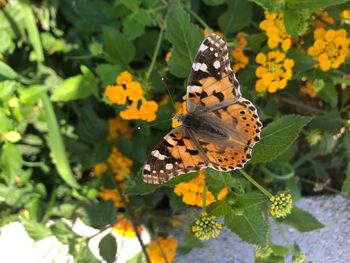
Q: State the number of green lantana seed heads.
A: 2